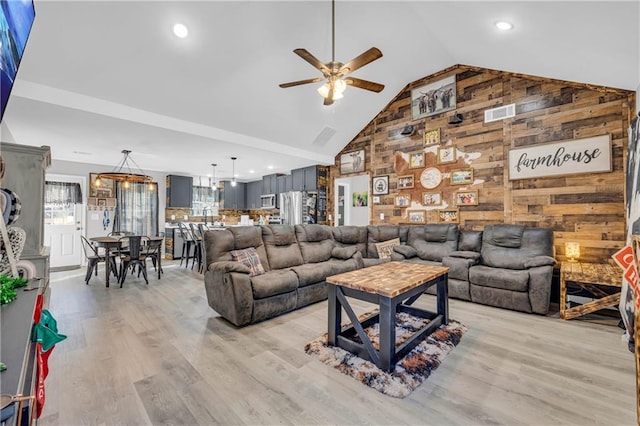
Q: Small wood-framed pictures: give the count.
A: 10